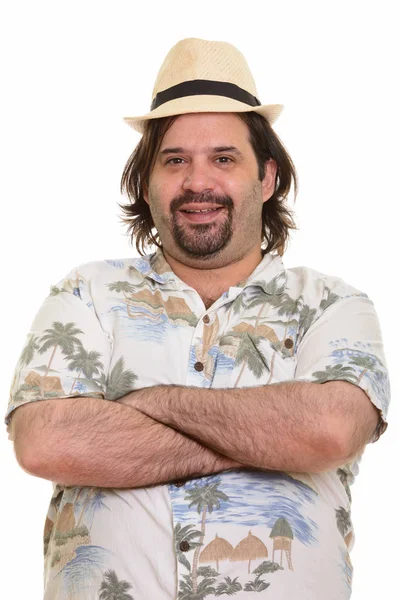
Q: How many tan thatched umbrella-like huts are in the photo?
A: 2